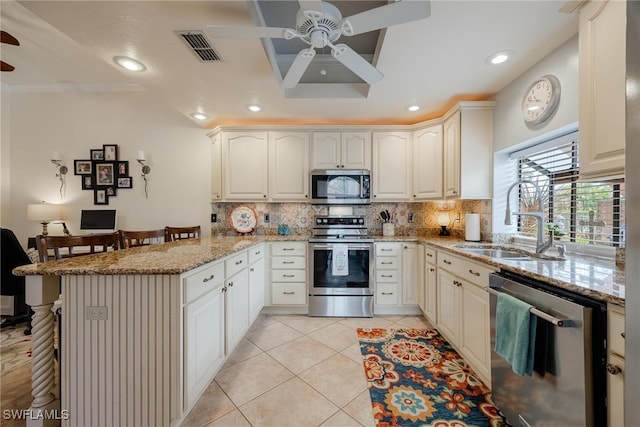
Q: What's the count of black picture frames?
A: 9